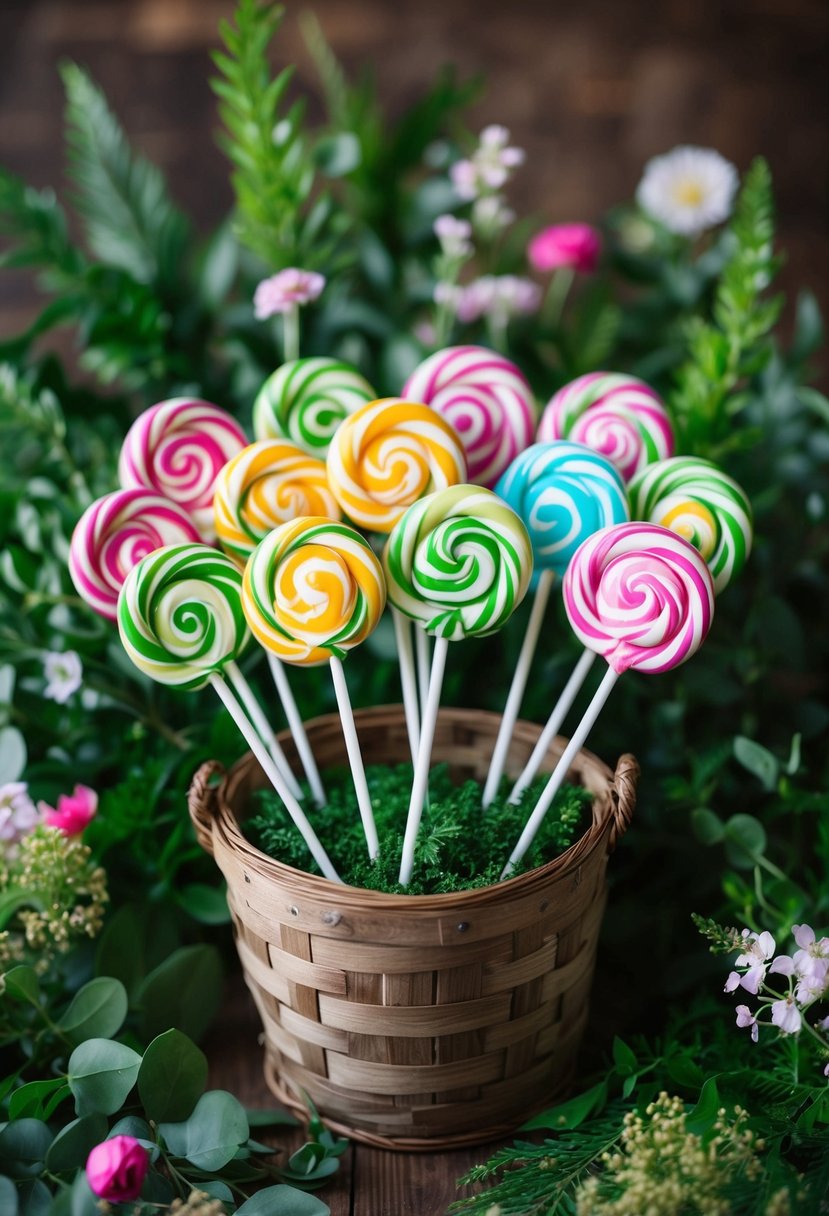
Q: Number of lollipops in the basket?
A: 13